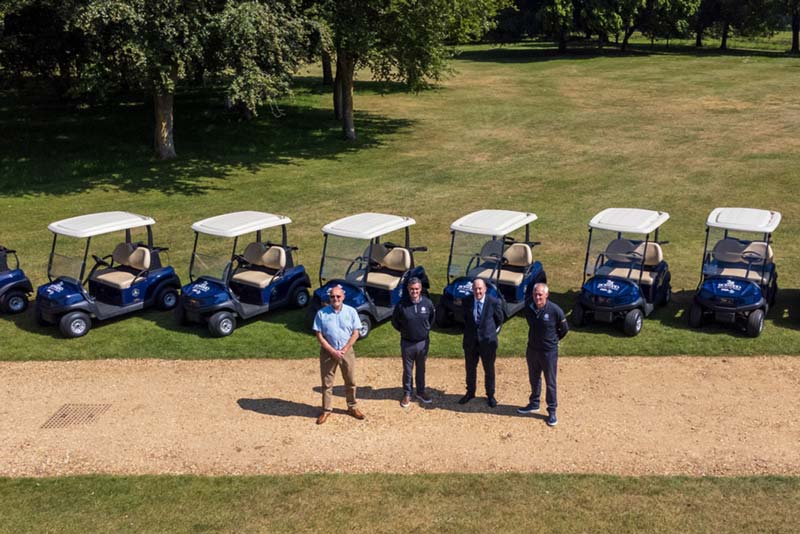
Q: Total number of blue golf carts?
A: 7